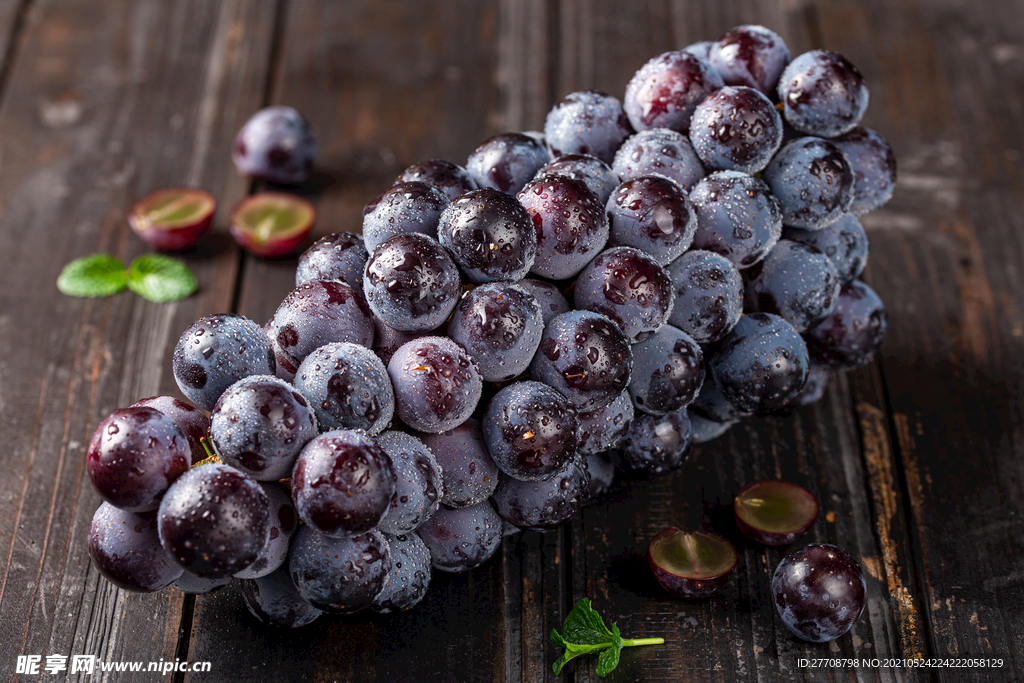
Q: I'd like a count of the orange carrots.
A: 0